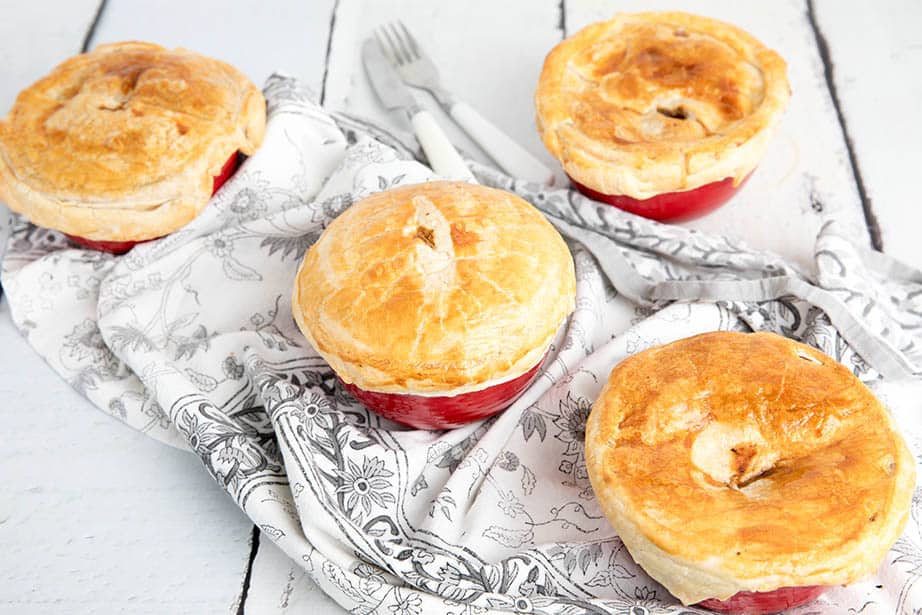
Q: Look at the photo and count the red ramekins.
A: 4